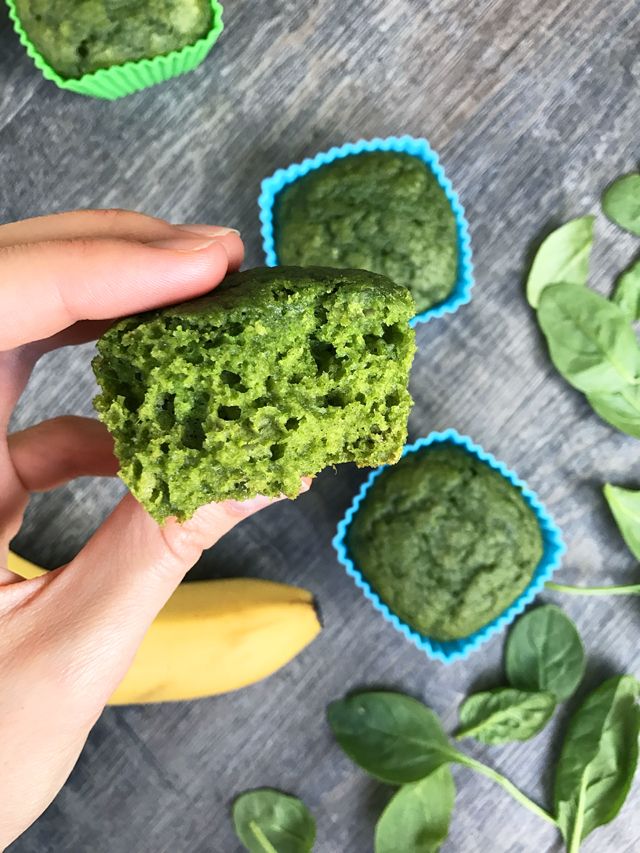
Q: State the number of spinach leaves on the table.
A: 12